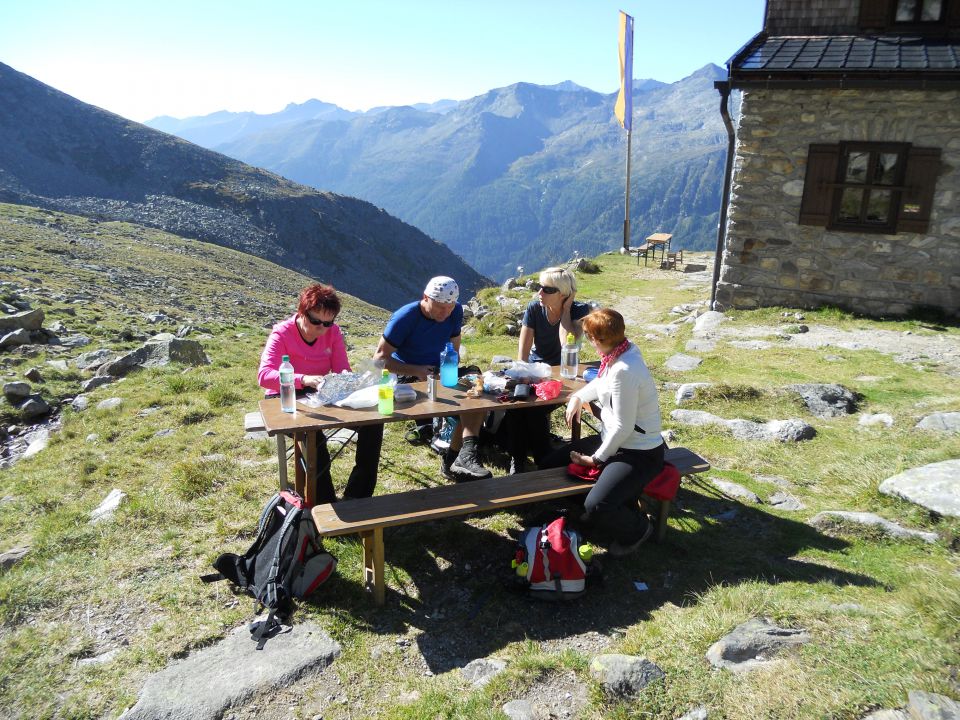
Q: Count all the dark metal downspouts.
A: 1